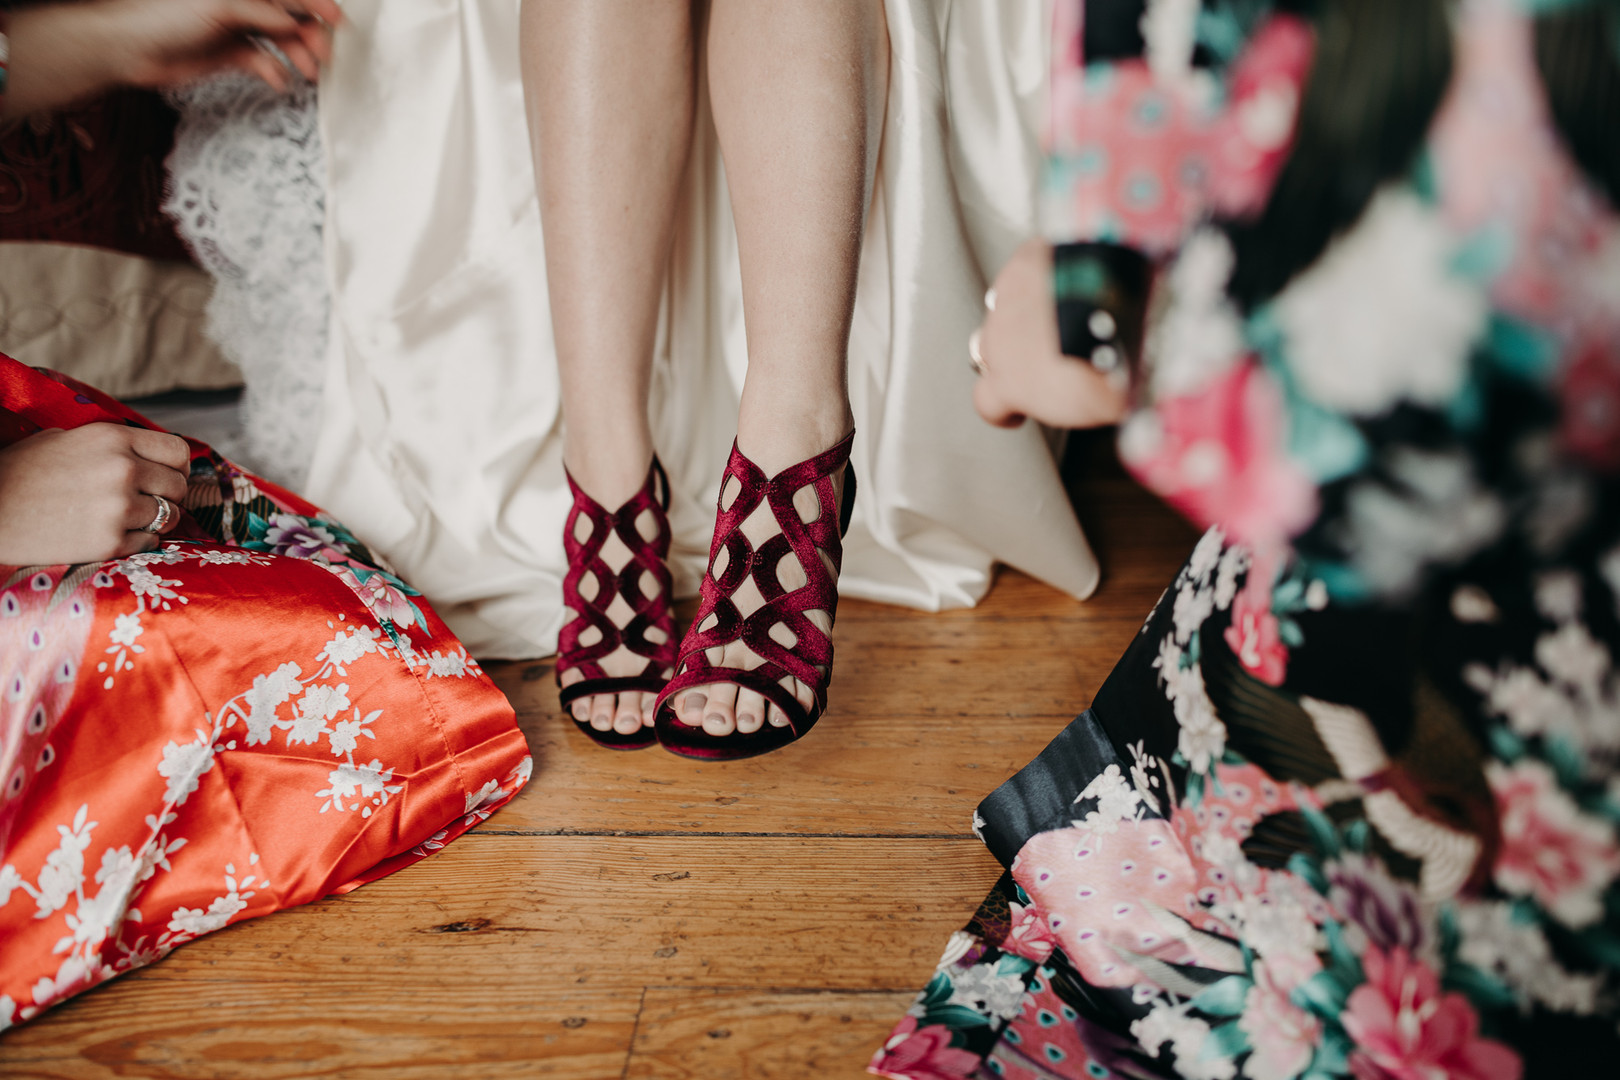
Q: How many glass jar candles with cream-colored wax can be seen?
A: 0